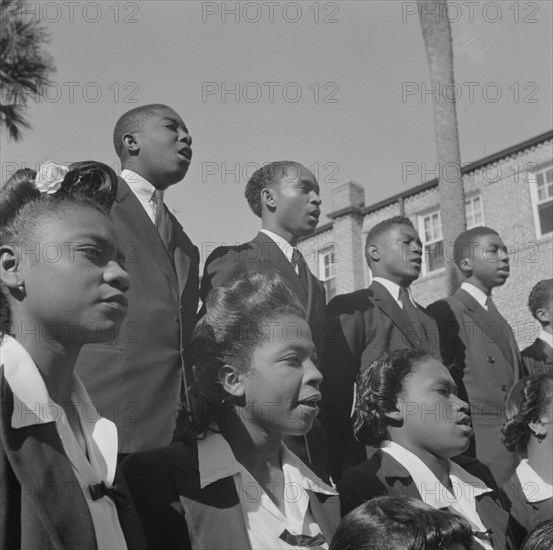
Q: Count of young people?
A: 11